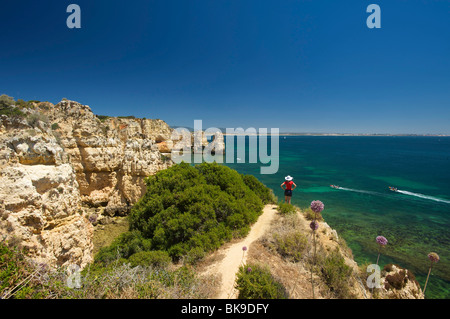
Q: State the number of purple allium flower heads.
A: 6